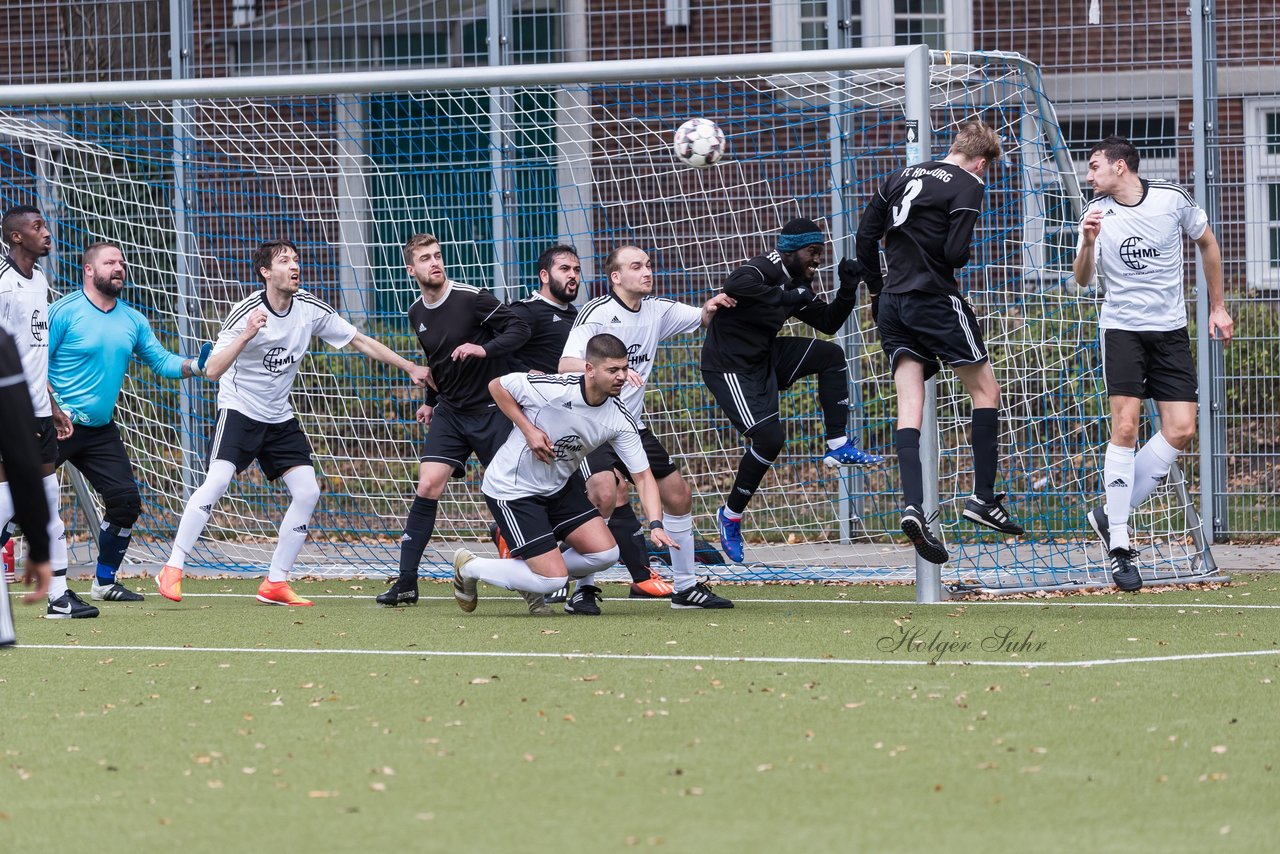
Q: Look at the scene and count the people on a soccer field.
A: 11